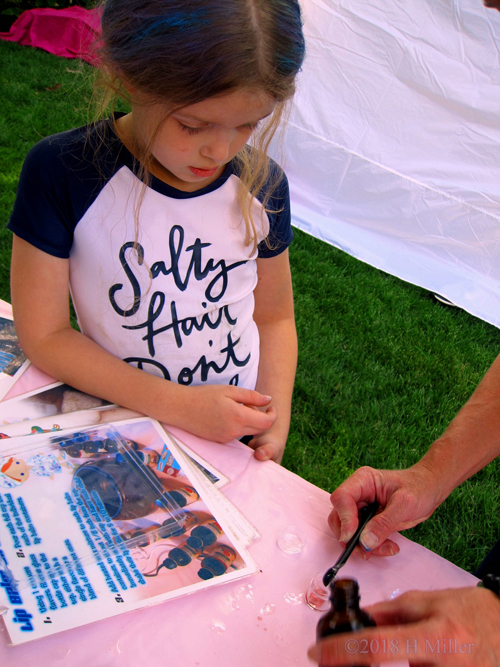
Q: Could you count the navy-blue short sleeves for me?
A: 2